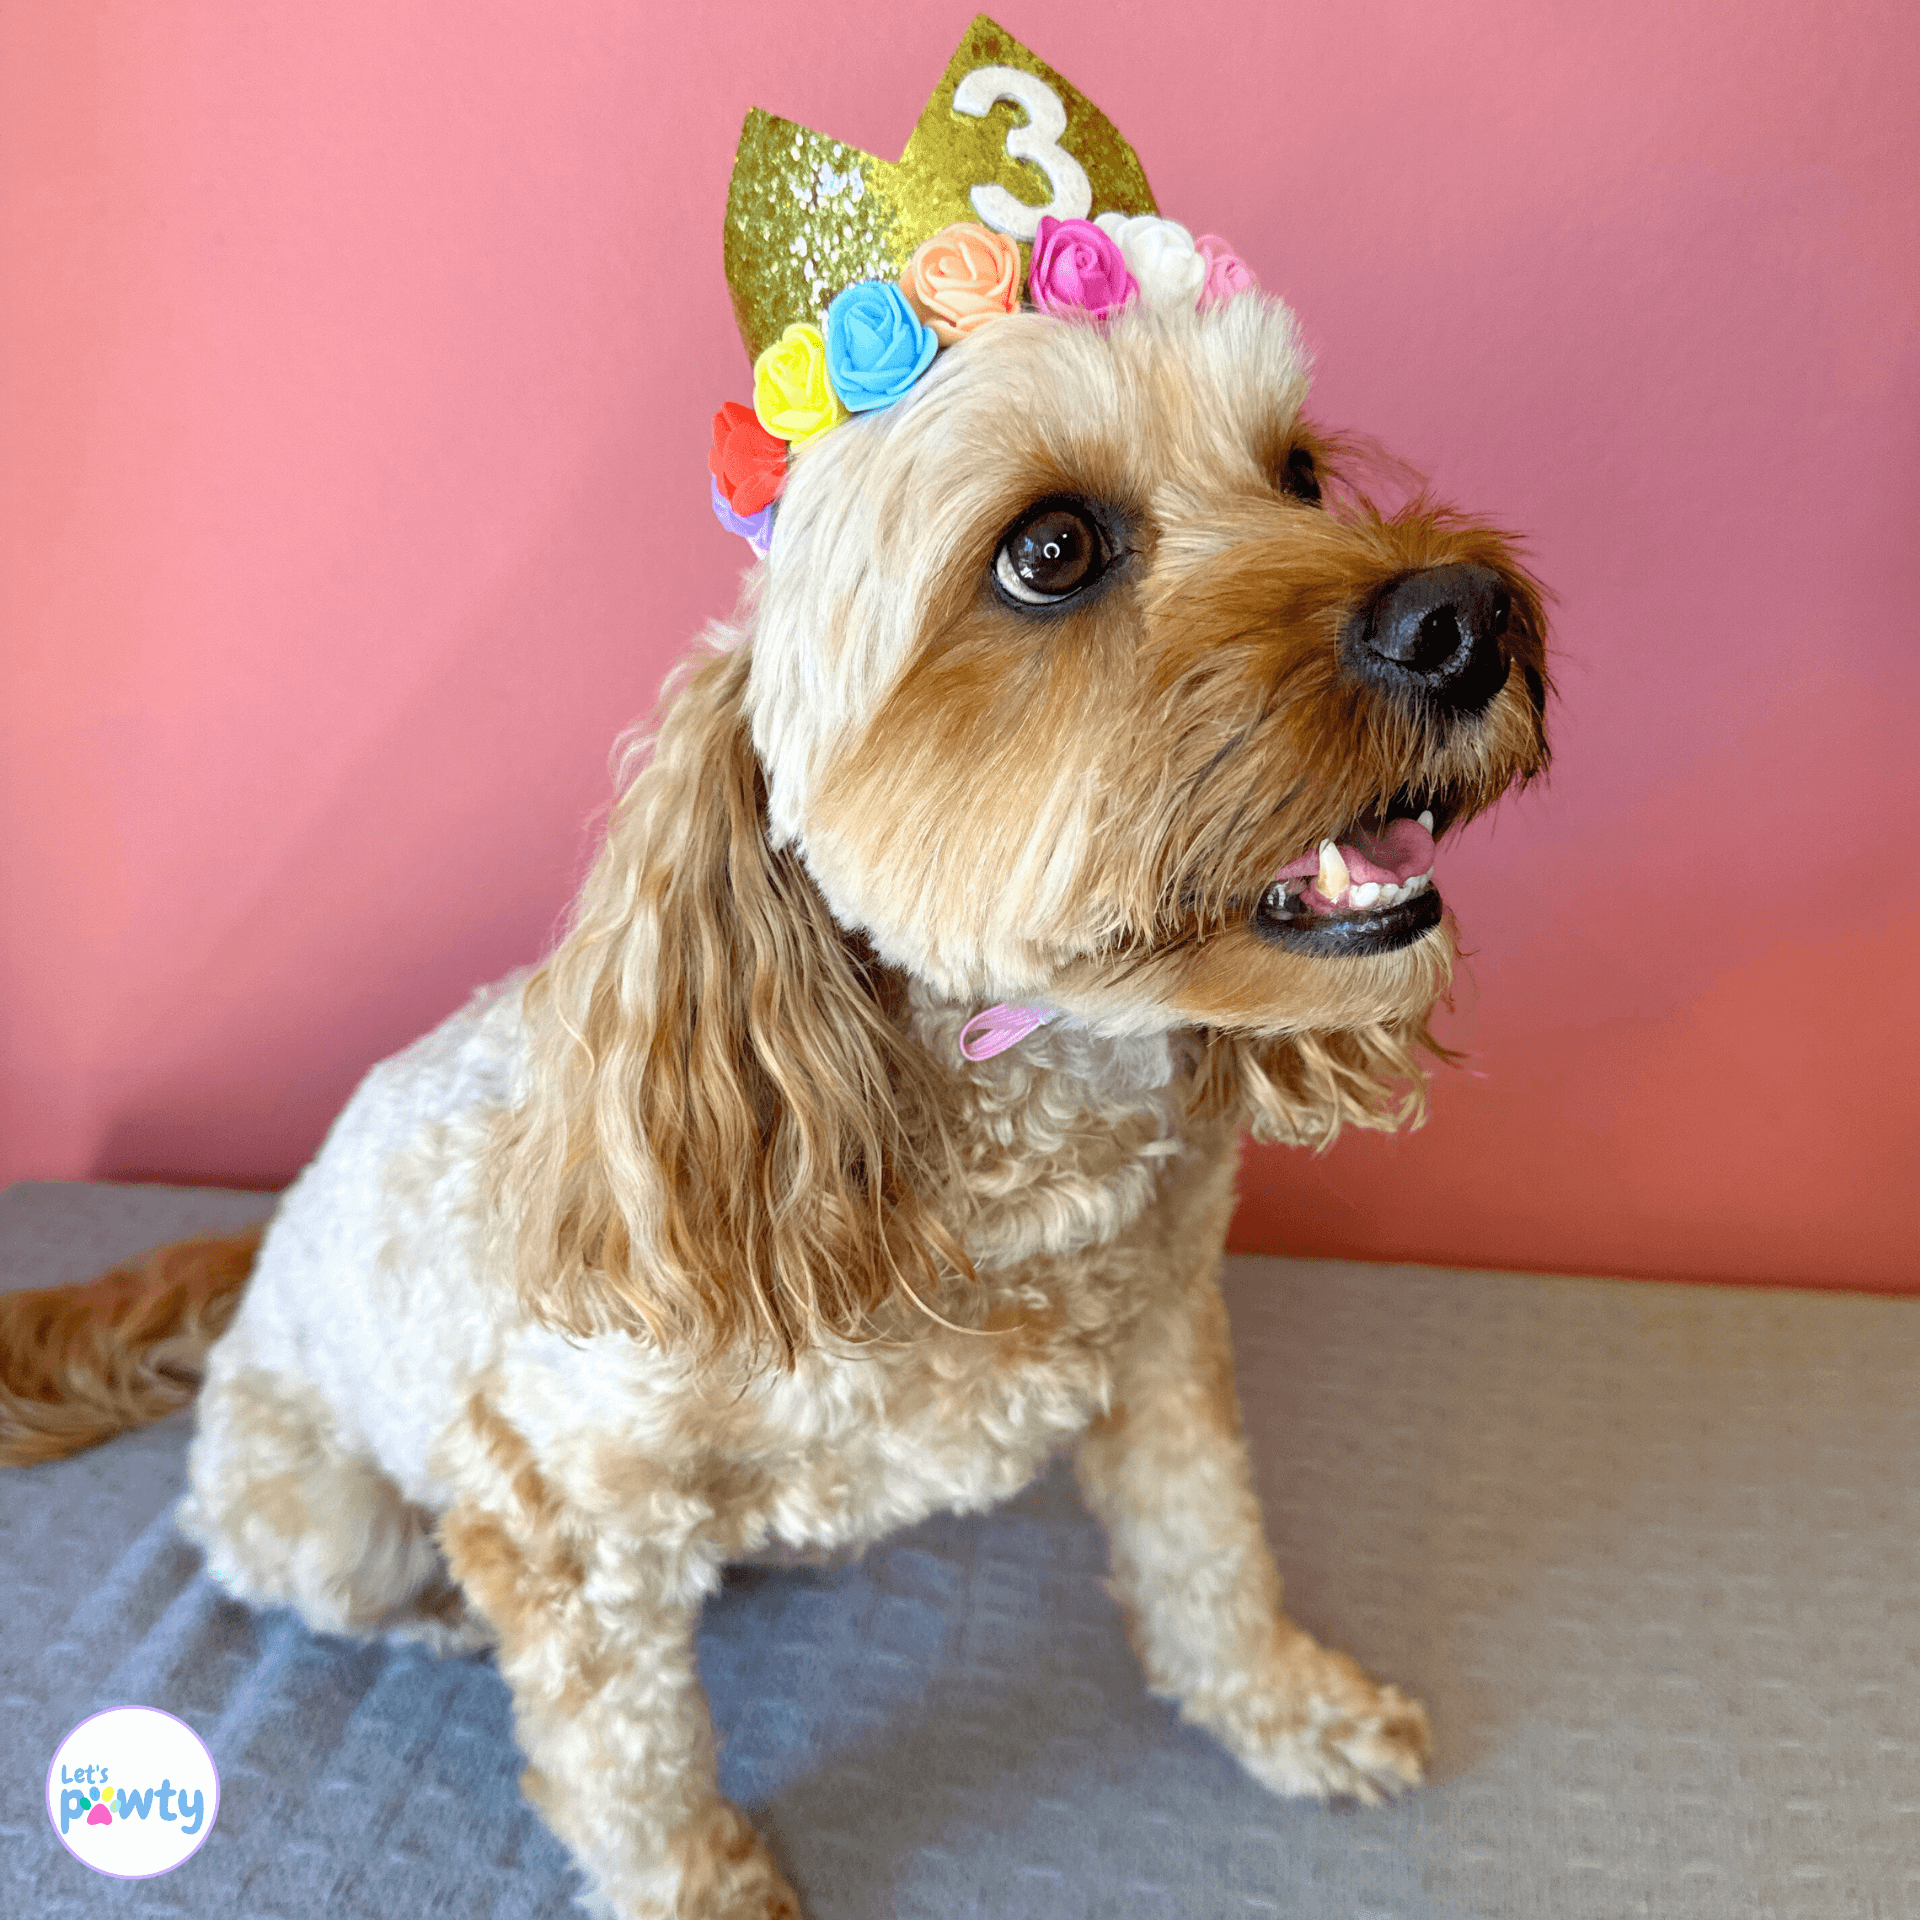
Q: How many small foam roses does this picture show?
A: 8